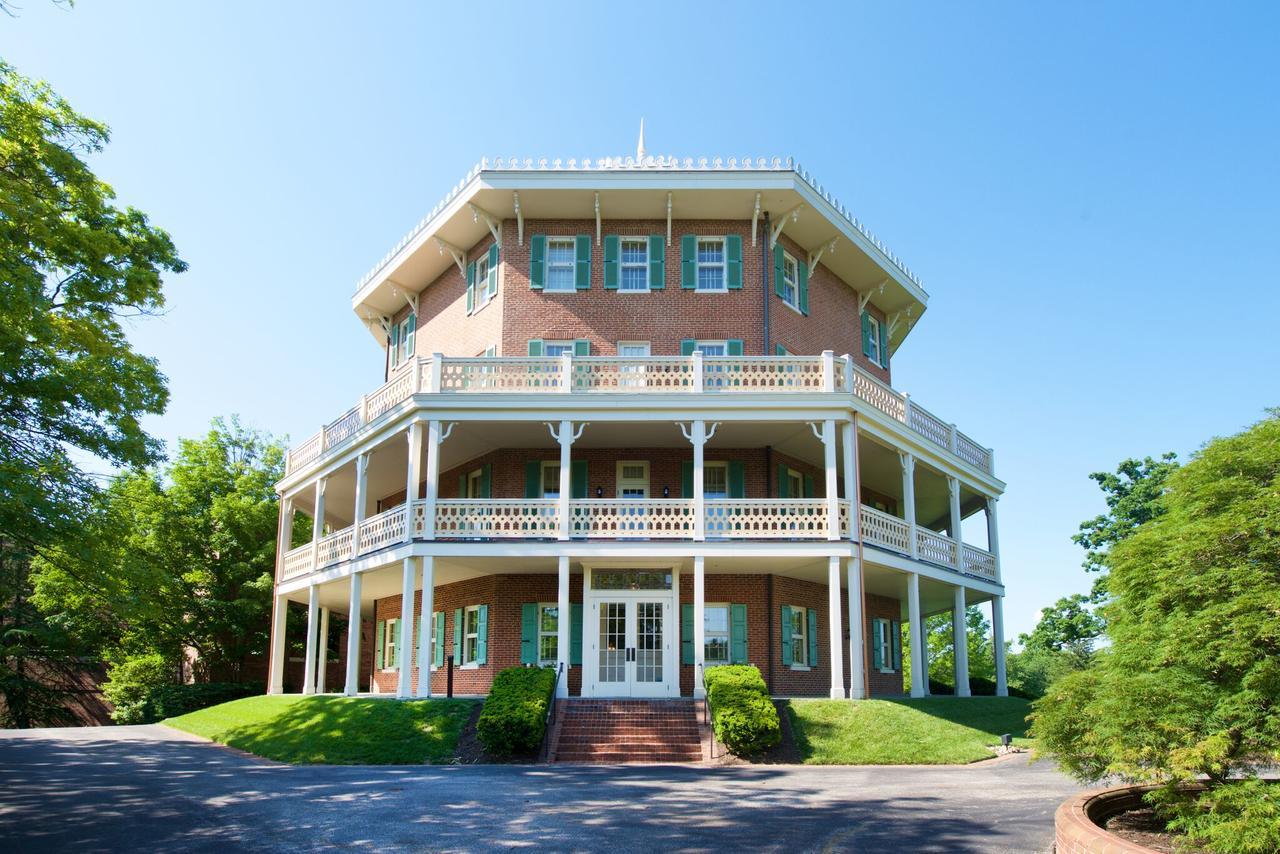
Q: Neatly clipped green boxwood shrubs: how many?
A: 2